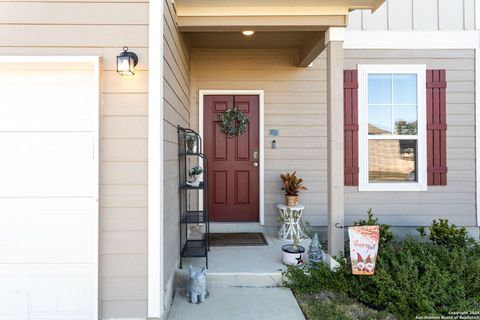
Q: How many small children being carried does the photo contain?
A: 0